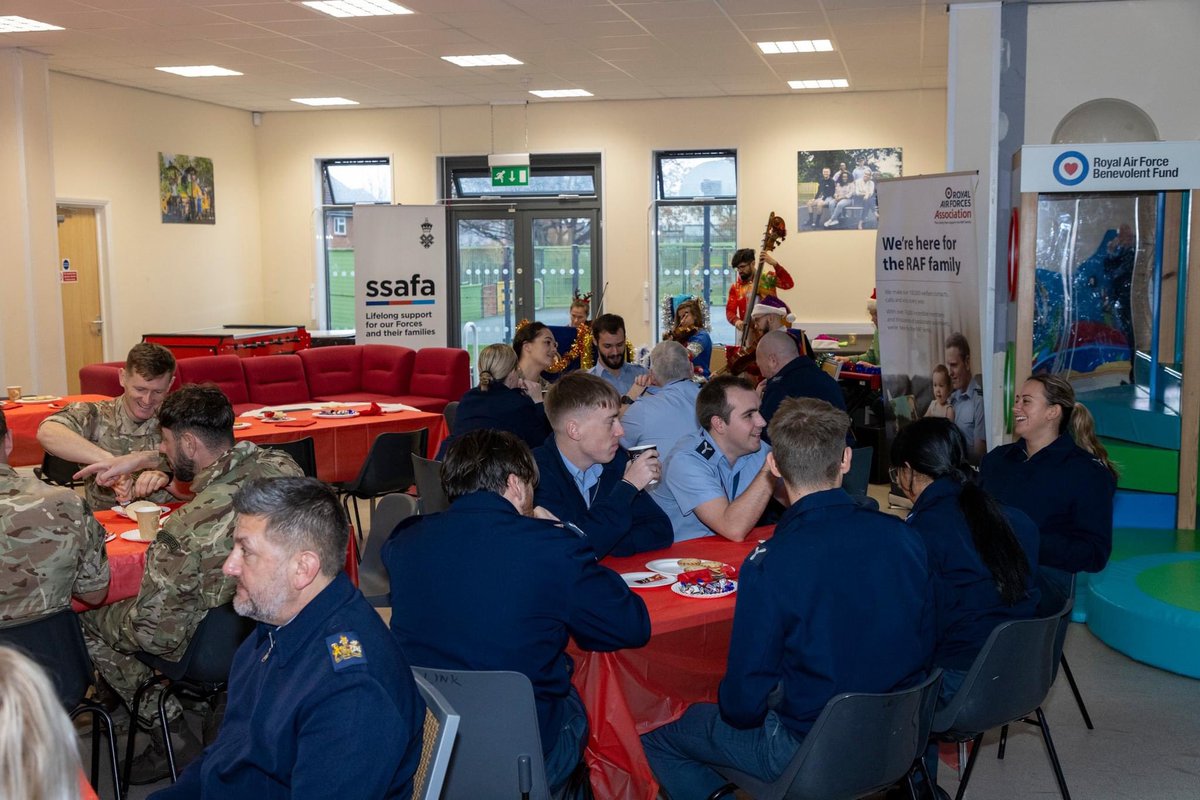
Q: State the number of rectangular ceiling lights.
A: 8